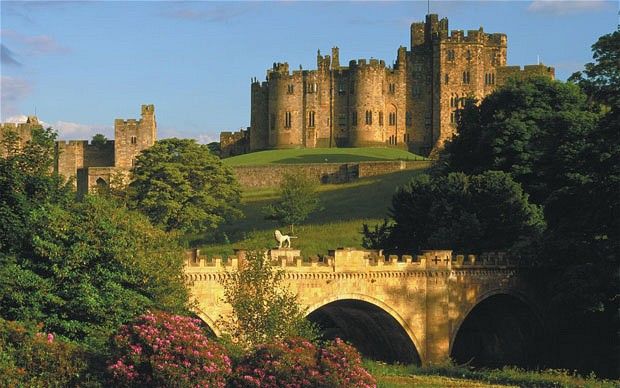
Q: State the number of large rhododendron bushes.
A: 2